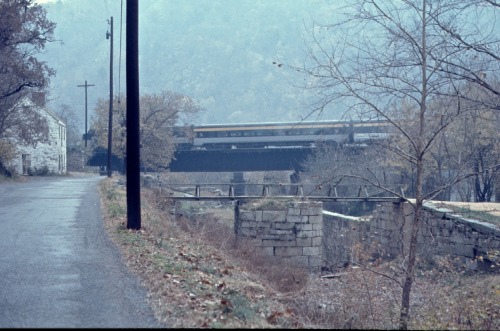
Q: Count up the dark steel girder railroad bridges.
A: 1